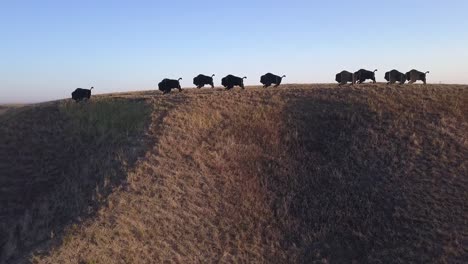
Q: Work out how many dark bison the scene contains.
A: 9